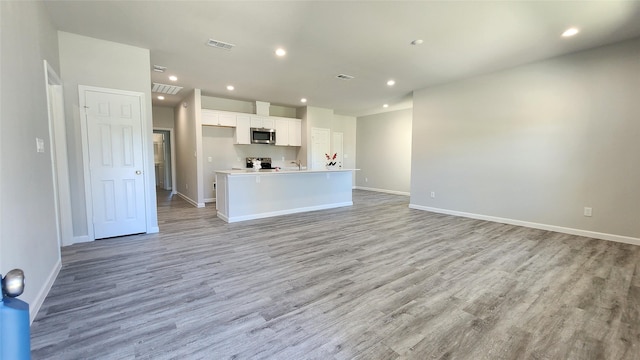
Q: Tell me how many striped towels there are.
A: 0